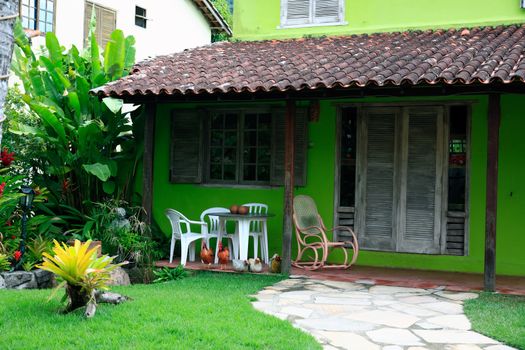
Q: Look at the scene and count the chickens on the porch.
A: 5